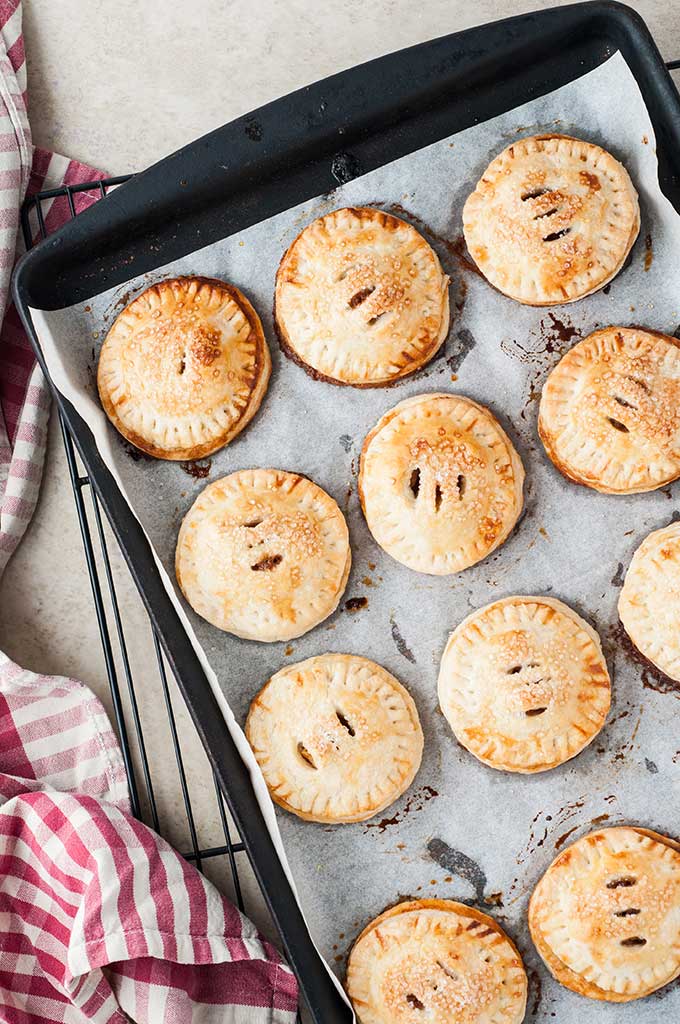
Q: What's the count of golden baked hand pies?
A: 11